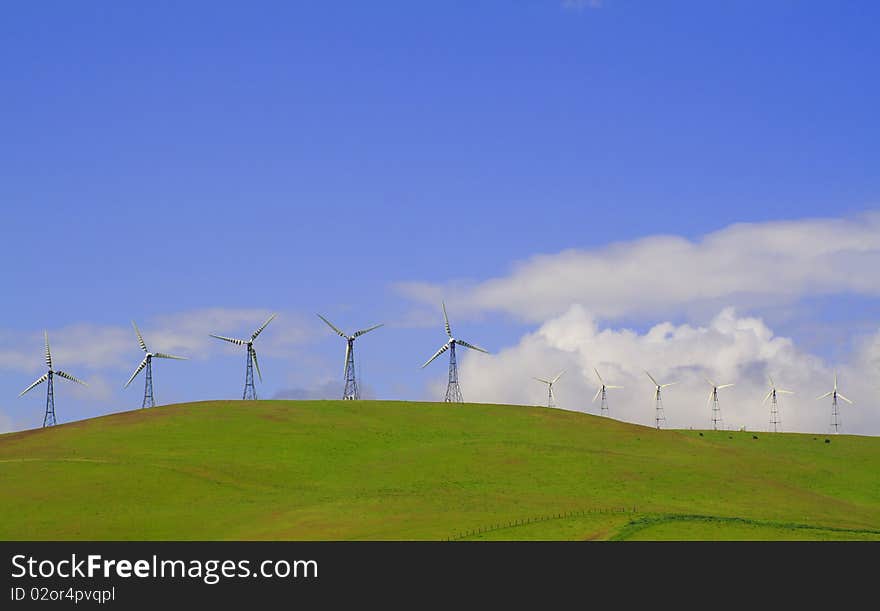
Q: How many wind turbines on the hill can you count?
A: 11